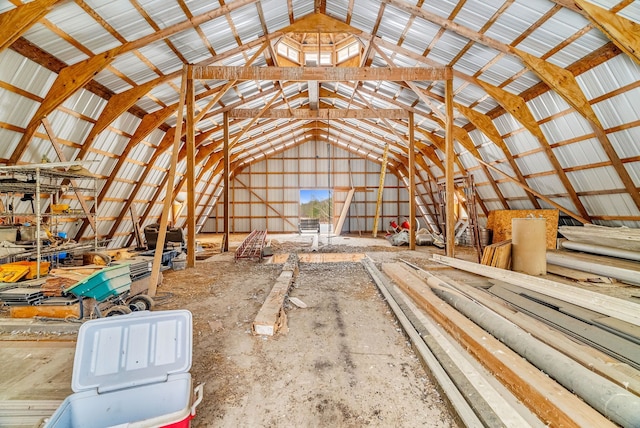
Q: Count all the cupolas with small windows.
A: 1